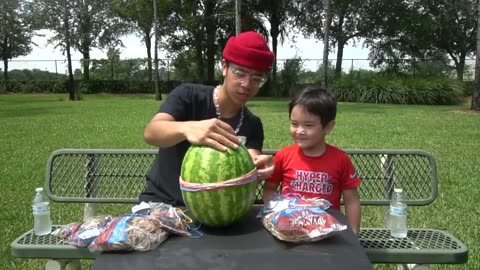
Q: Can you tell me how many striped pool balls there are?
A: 0